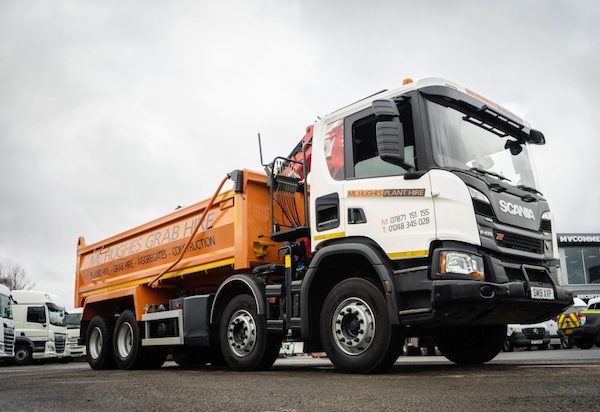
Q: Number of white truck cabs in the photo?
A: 4